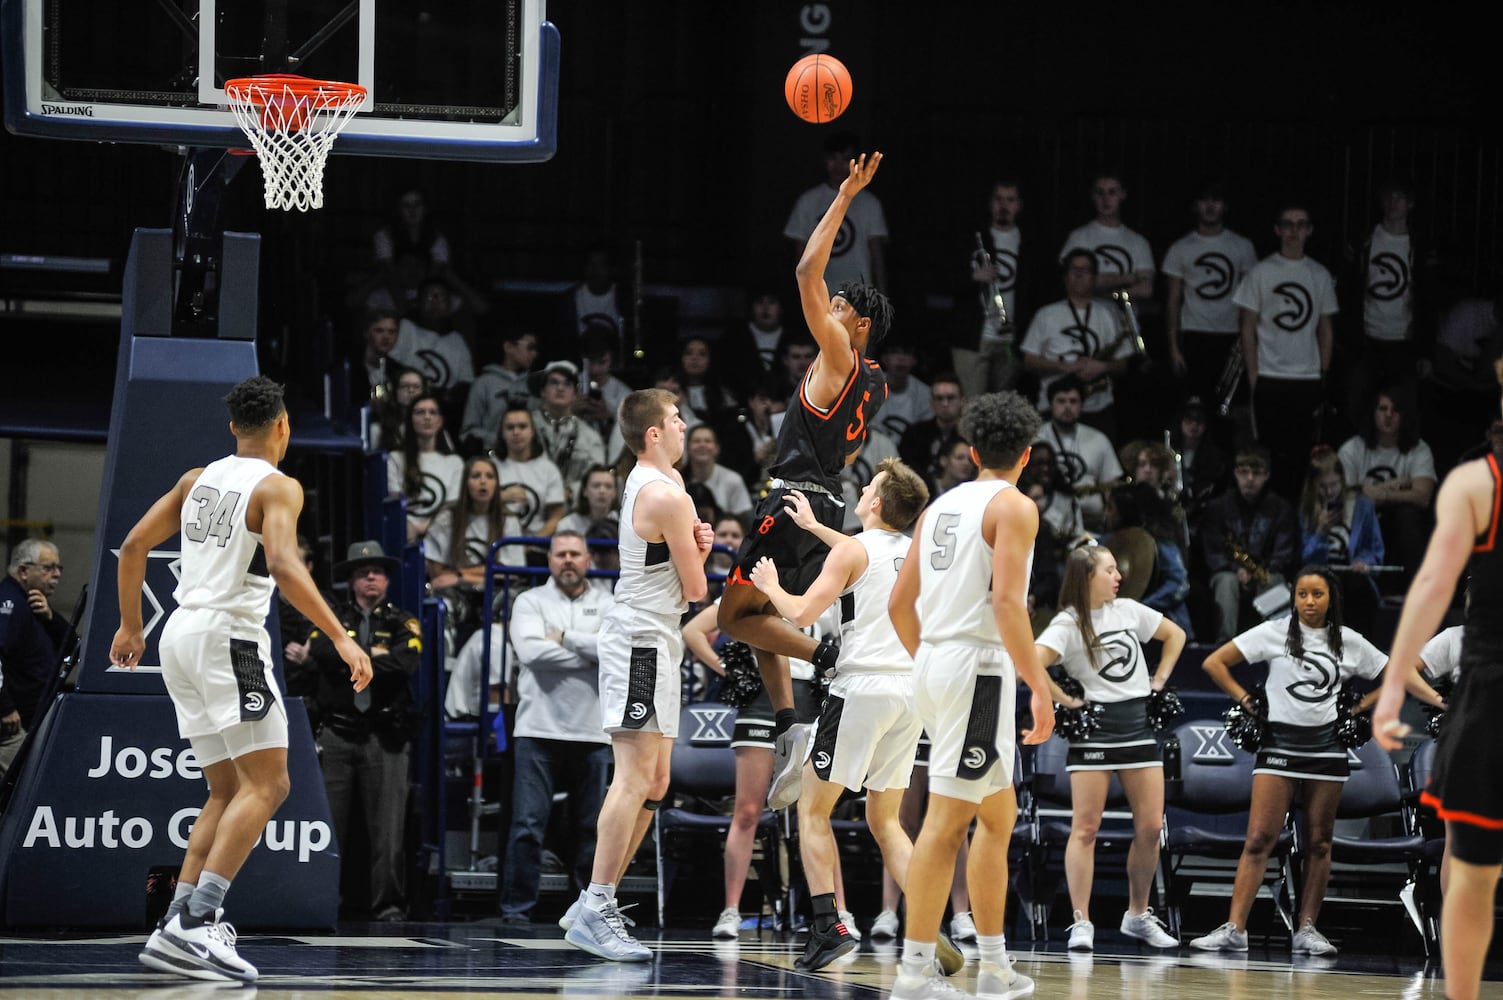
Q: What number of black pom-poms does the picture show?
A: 7